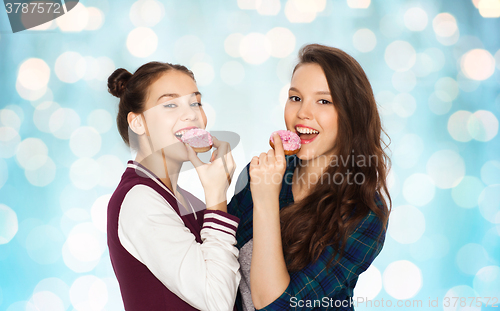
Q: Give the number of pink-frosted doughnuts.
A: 2